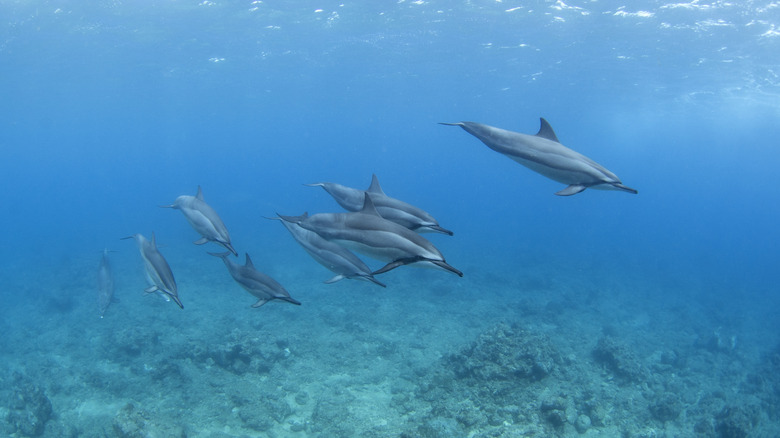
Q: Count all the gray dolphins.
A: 8